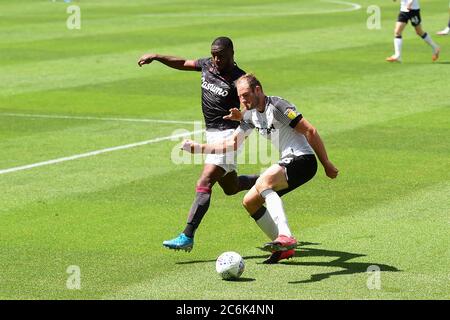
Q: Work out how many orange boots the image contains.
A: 2